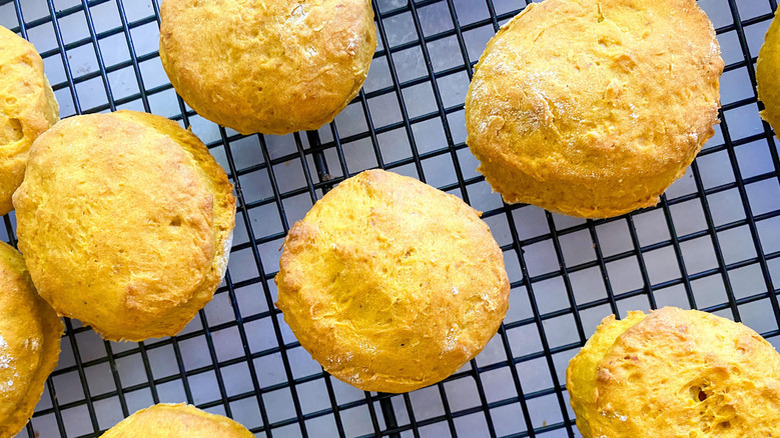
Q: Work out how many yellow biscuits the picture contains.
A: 9